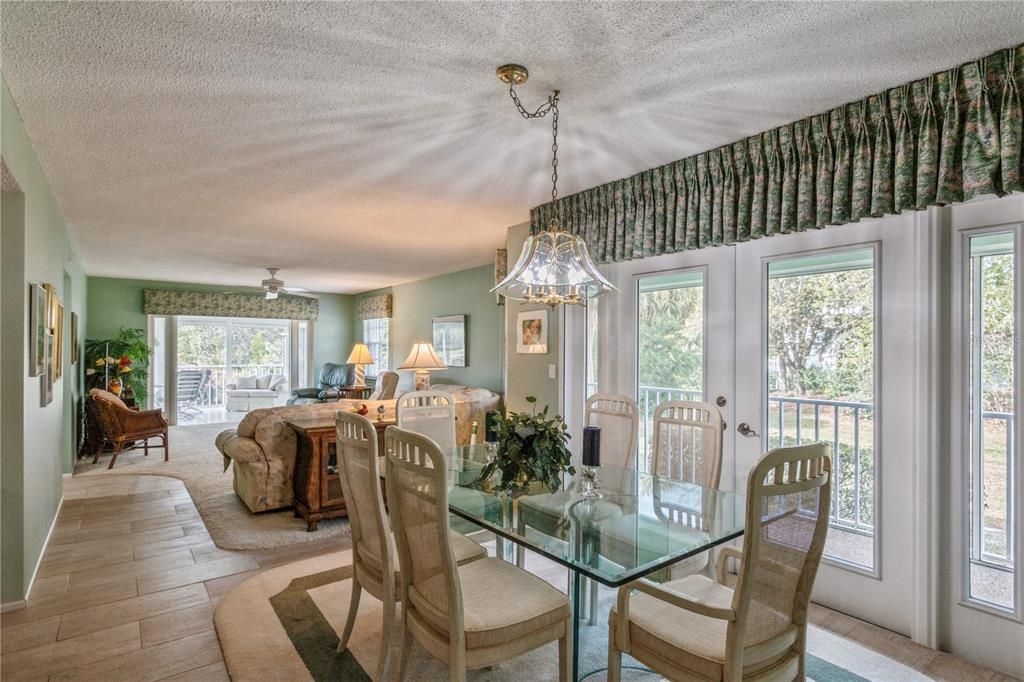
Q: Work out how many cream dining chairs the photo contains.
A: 6